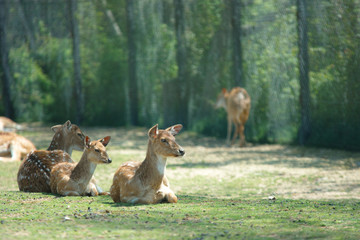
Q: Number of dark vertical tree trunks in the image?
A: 6